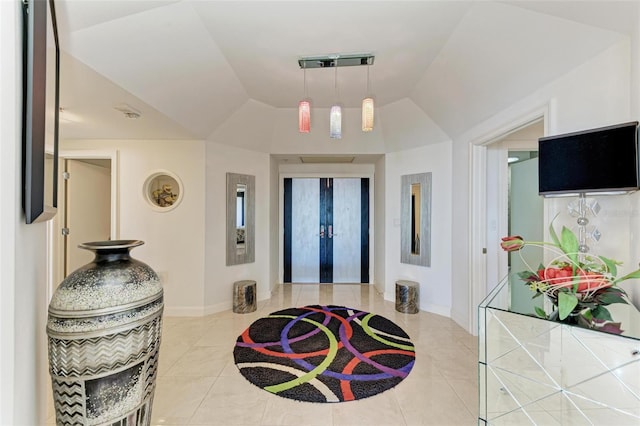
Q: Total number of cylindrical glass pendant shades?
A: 3